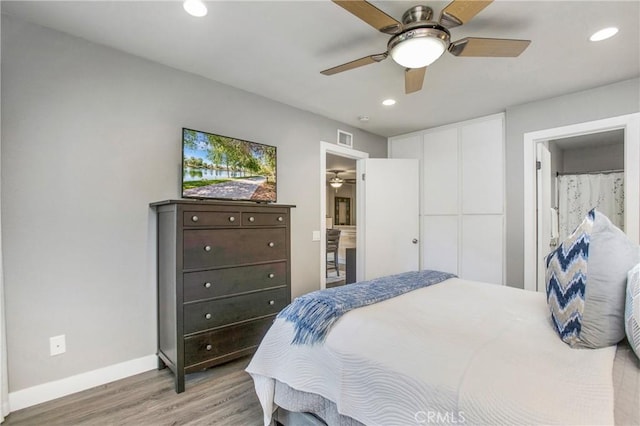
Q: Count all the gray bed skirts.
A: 1